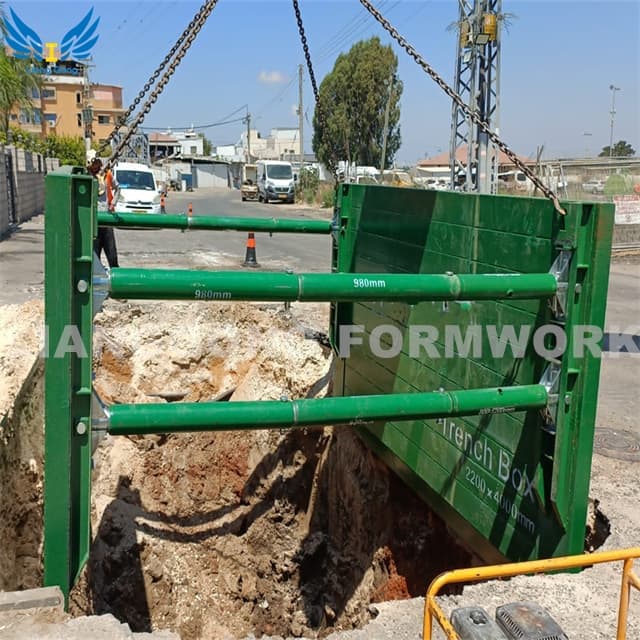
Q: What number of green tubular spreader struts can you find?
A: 3